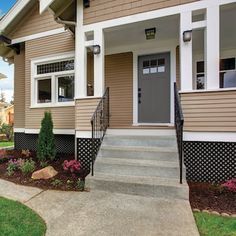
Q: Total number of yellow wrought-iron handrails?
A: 0